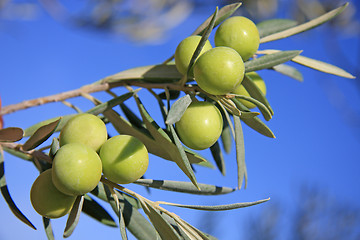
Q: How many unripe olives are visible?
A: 9